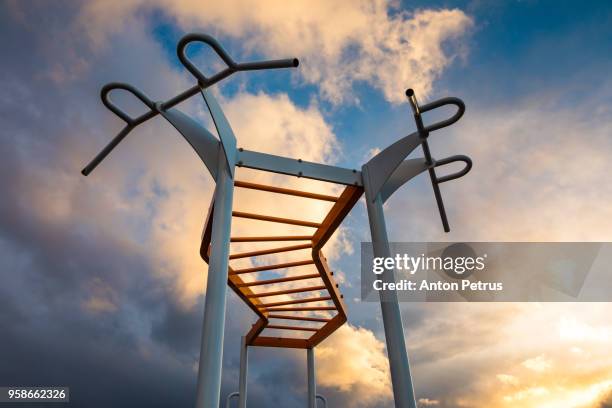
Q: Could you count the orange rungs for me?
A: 11